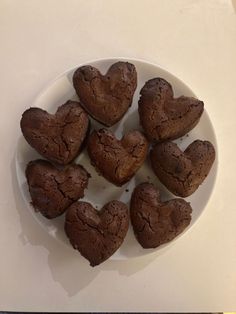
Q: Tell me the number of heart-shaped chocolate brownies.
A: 8